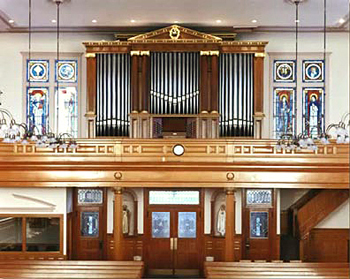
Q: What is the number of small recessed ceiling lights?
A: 9